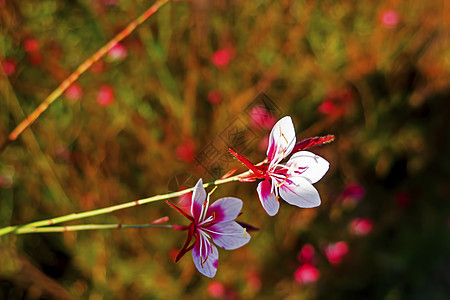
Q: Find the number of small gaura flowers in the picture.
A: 2